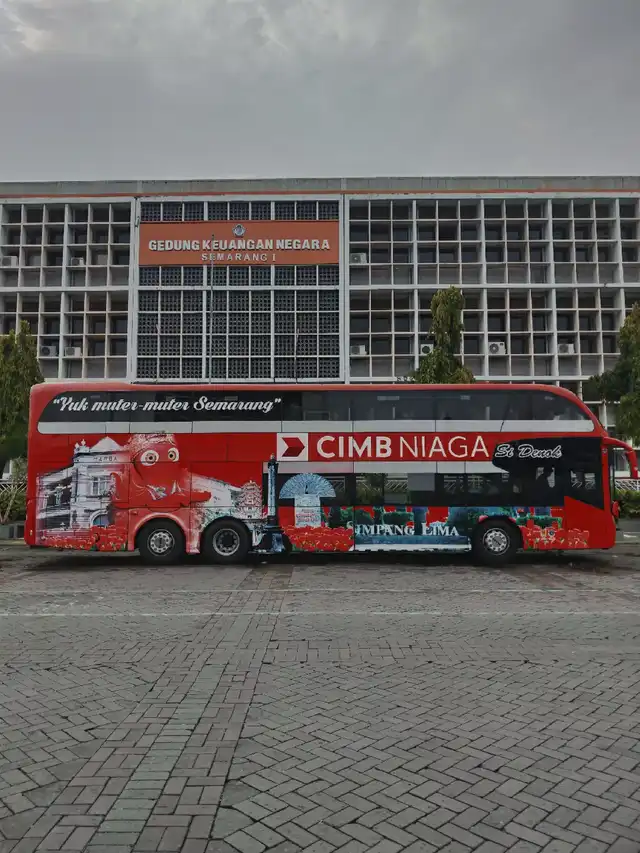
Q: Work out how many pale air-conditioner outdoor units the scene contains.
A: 9